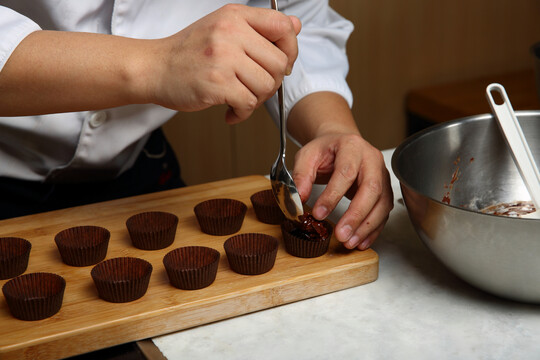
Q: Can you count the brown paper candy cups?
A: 10